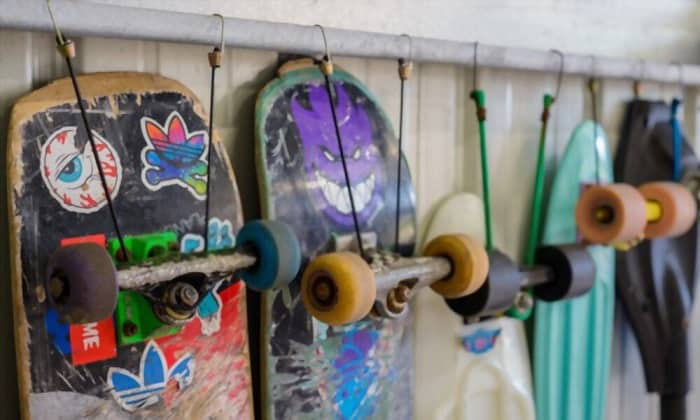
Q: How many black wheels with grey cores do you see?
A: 2